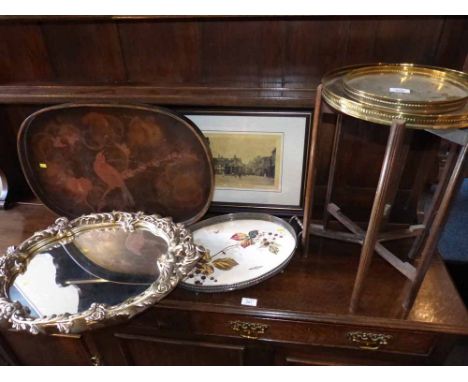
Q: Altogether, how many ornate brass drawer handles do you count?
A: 2